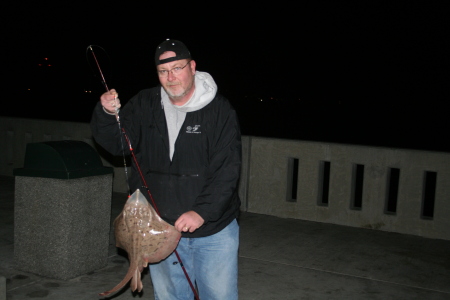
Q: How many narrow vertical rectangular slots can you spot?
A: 5